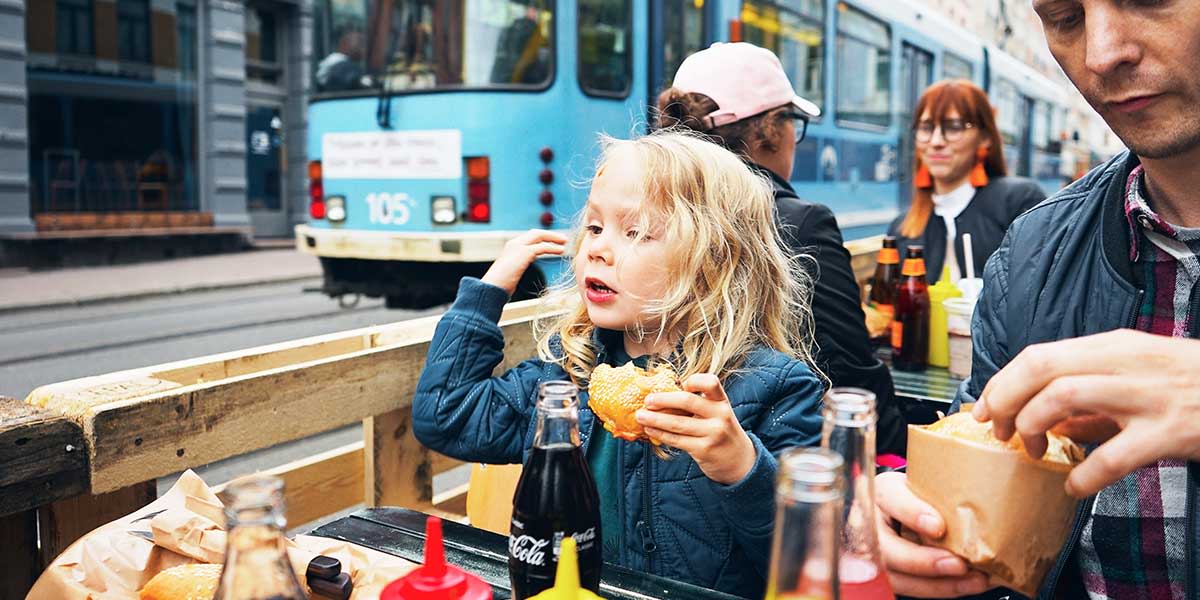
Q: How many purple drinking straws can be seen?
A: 0